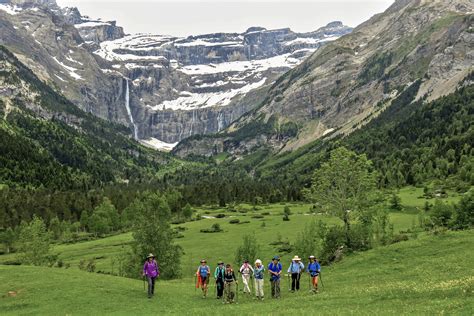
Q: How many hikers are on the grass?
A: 9